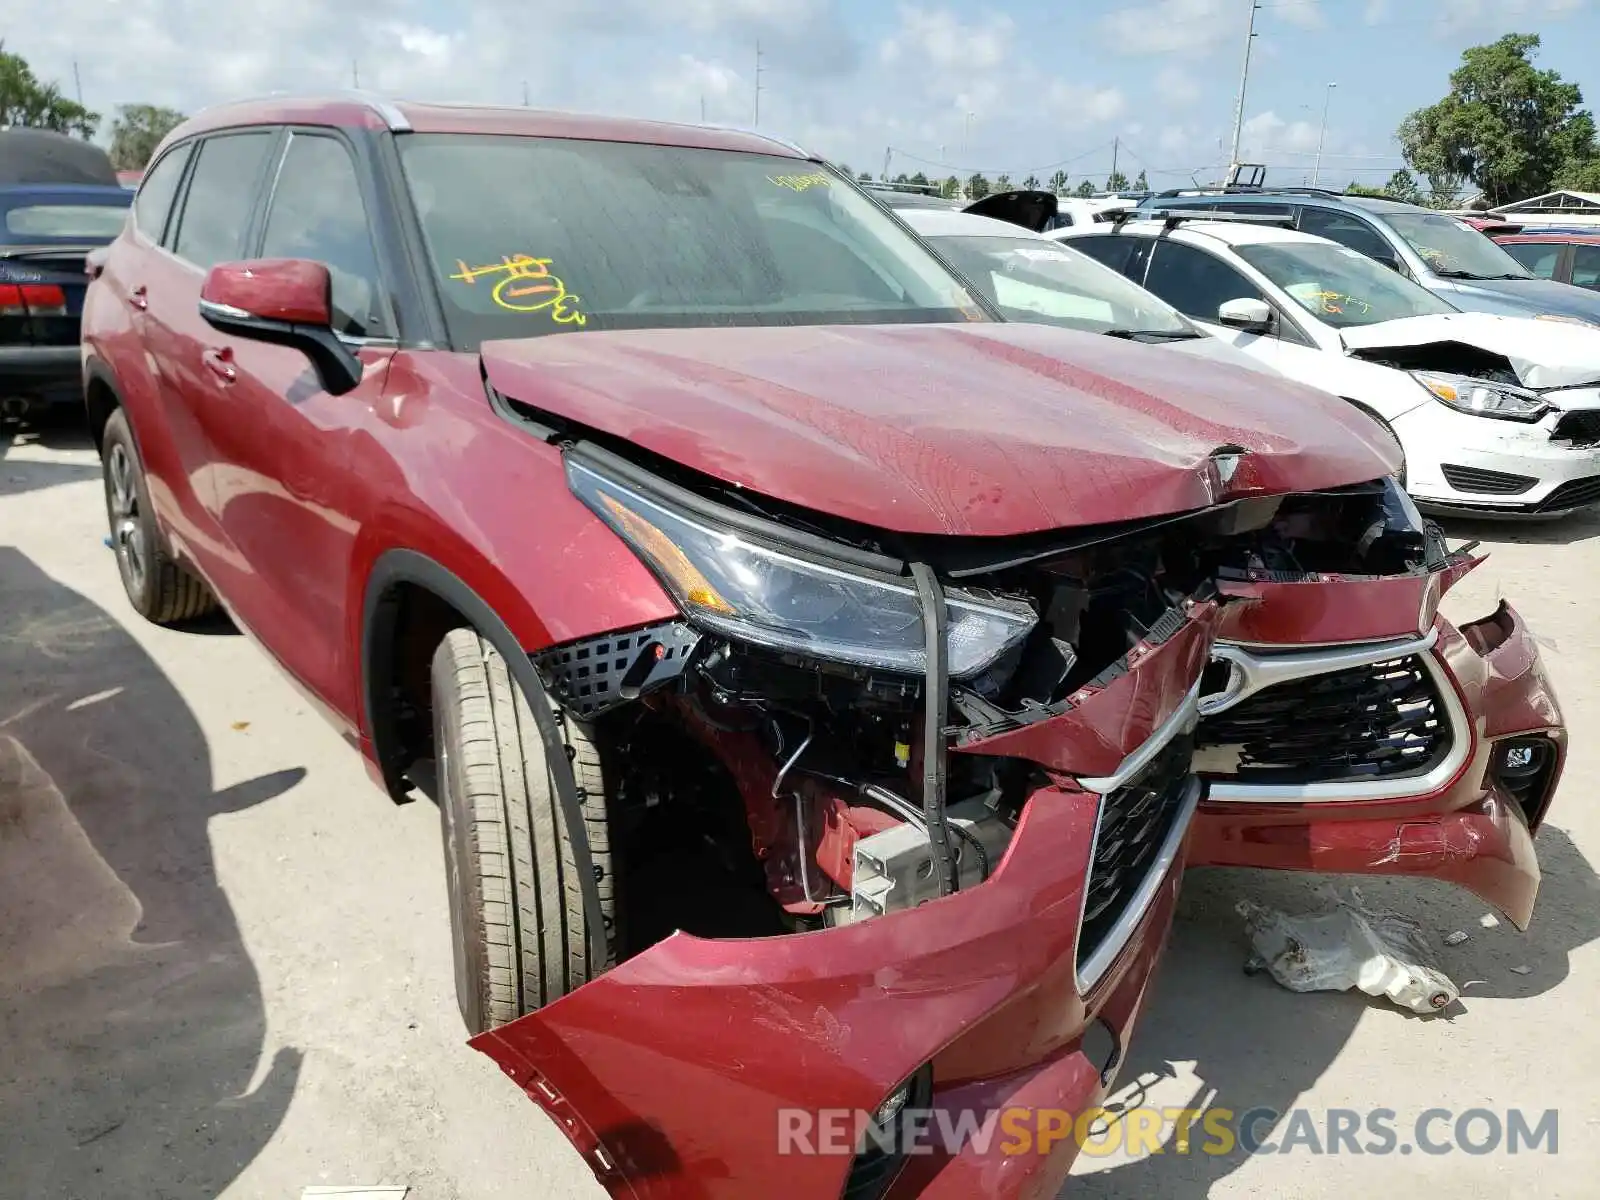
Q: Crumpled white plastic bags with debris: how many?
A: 1